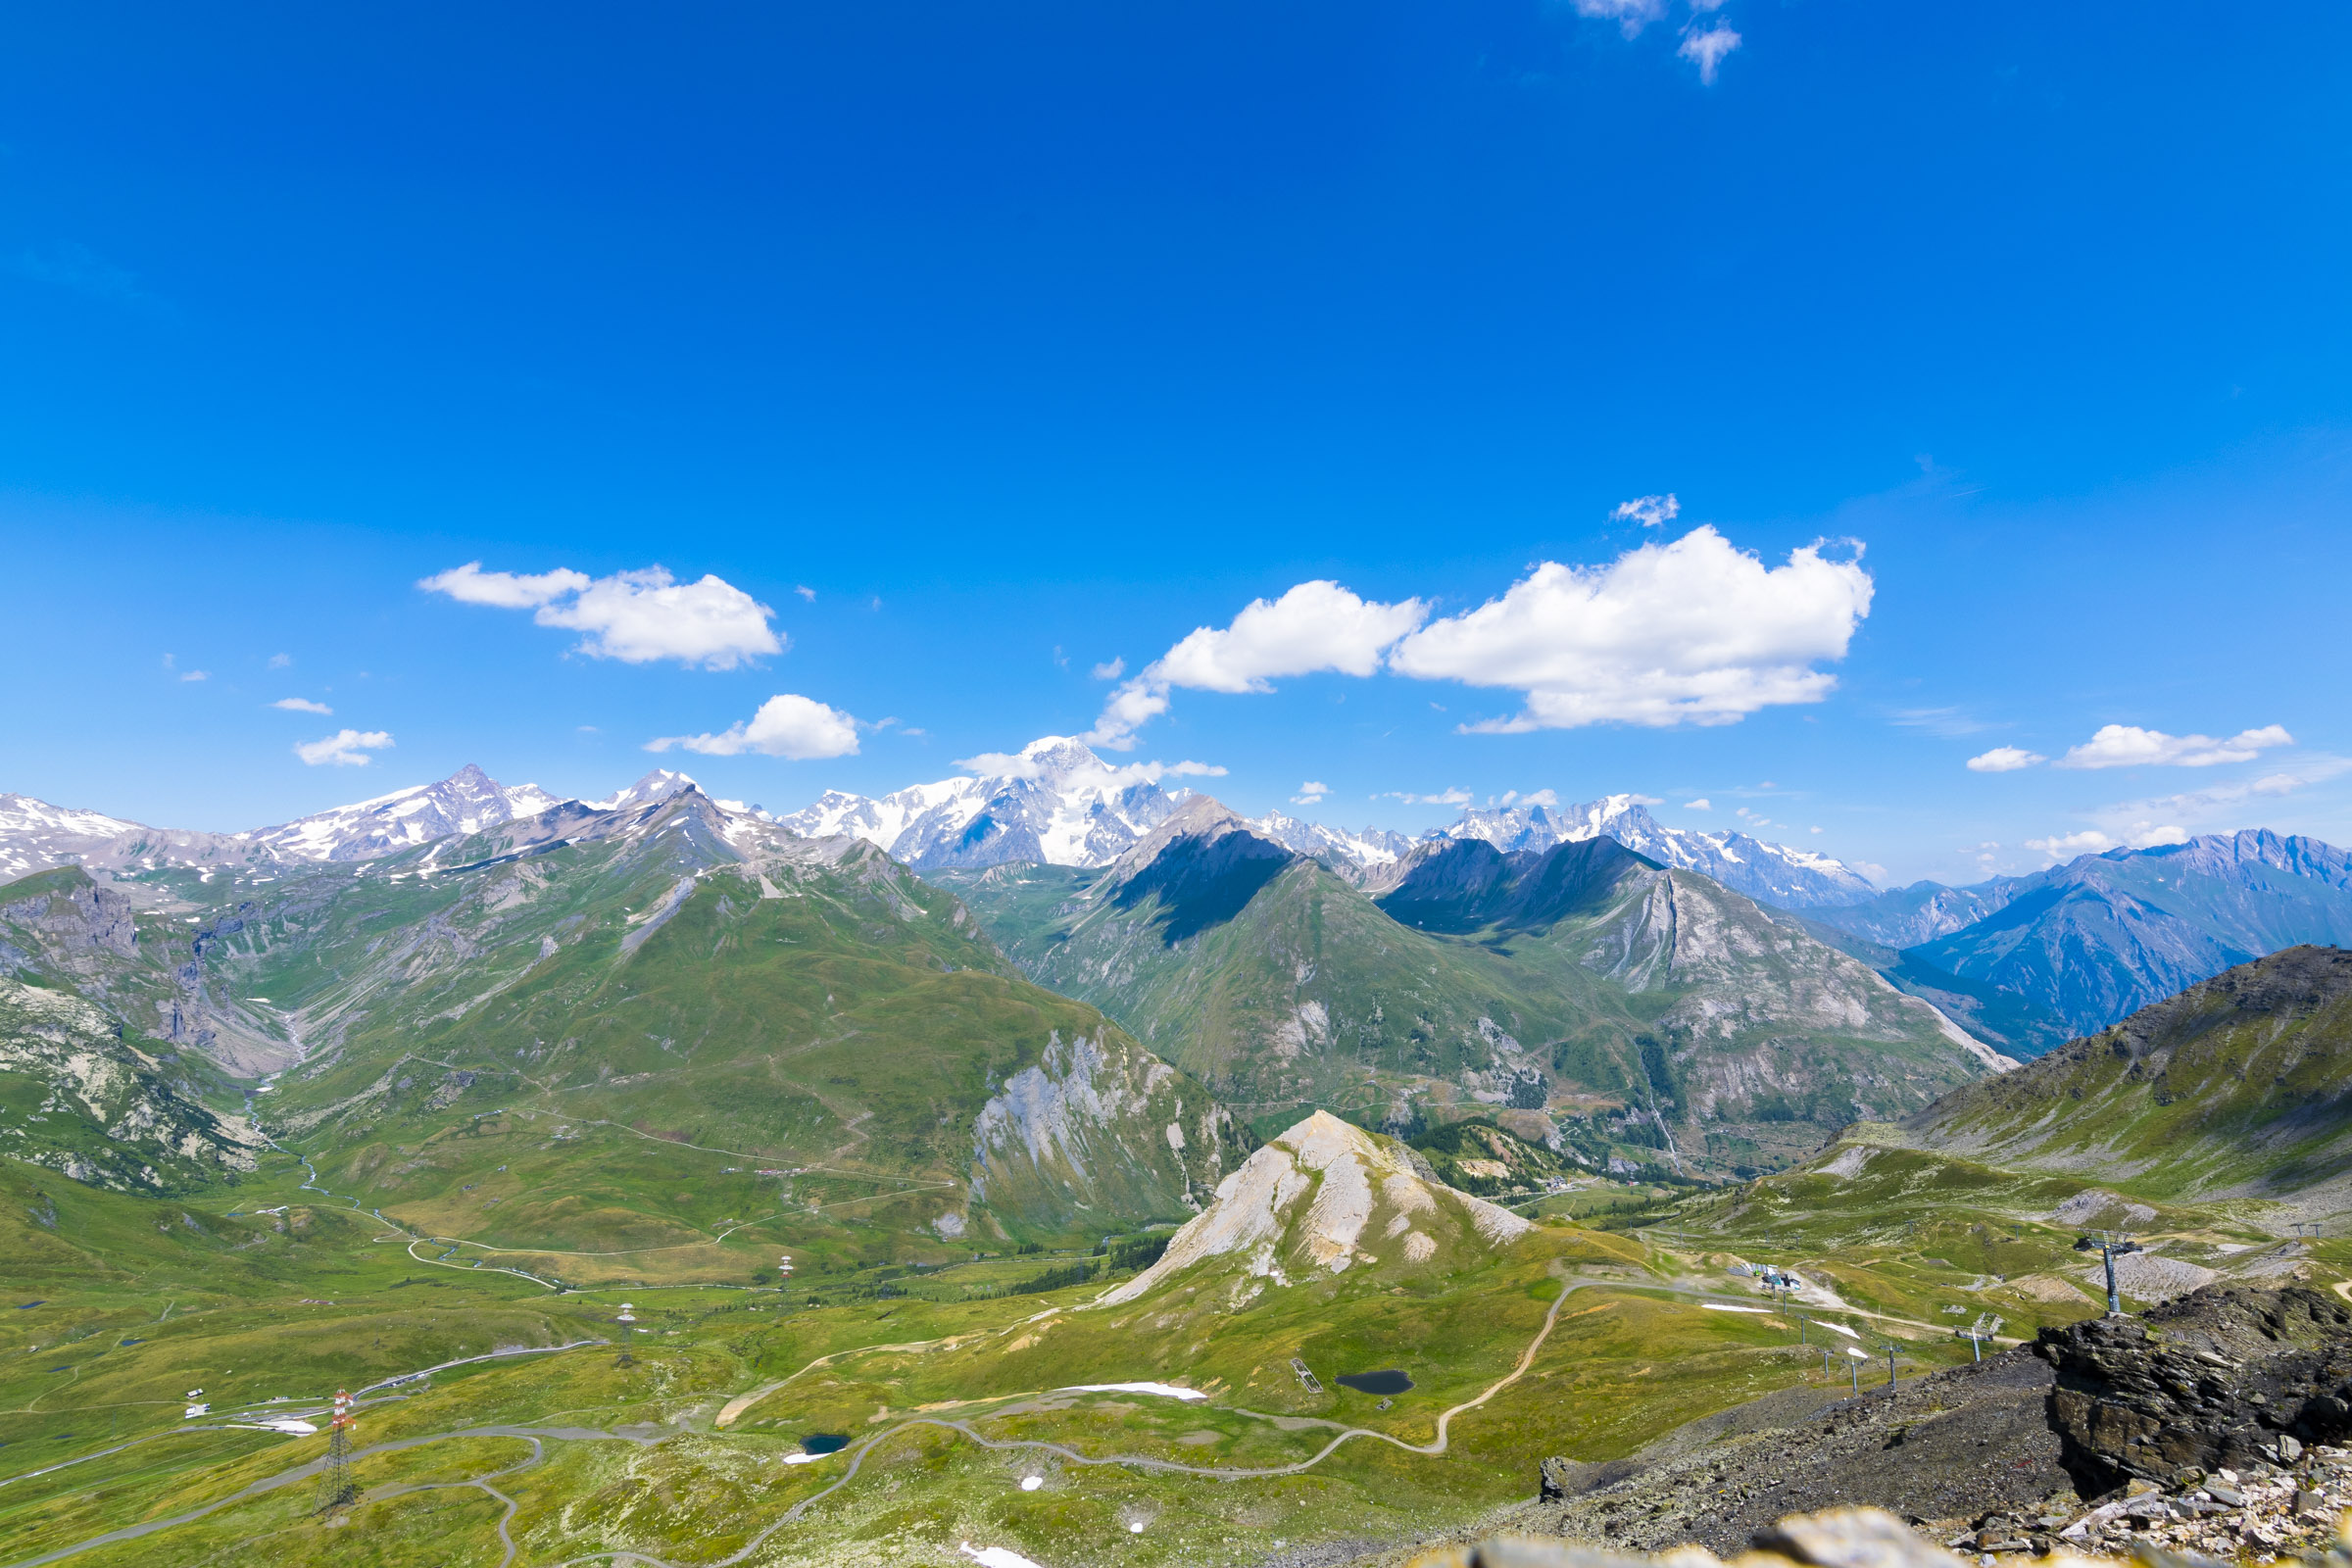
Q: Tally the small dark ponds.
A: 2